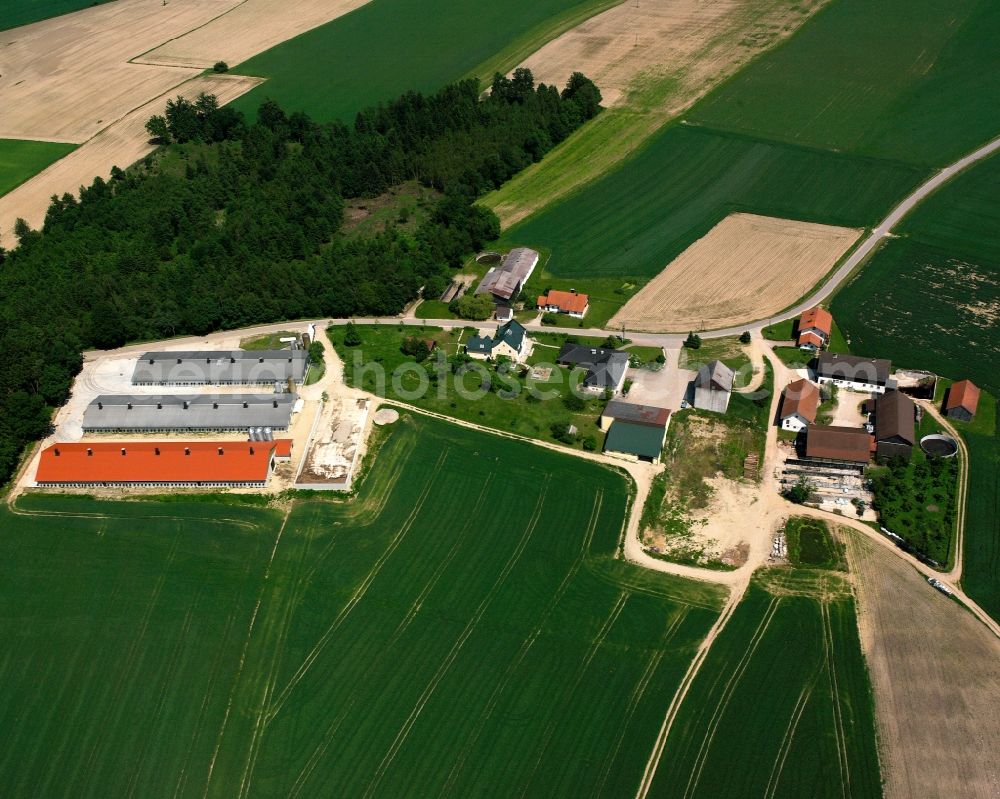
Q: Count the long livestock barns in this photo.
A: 3